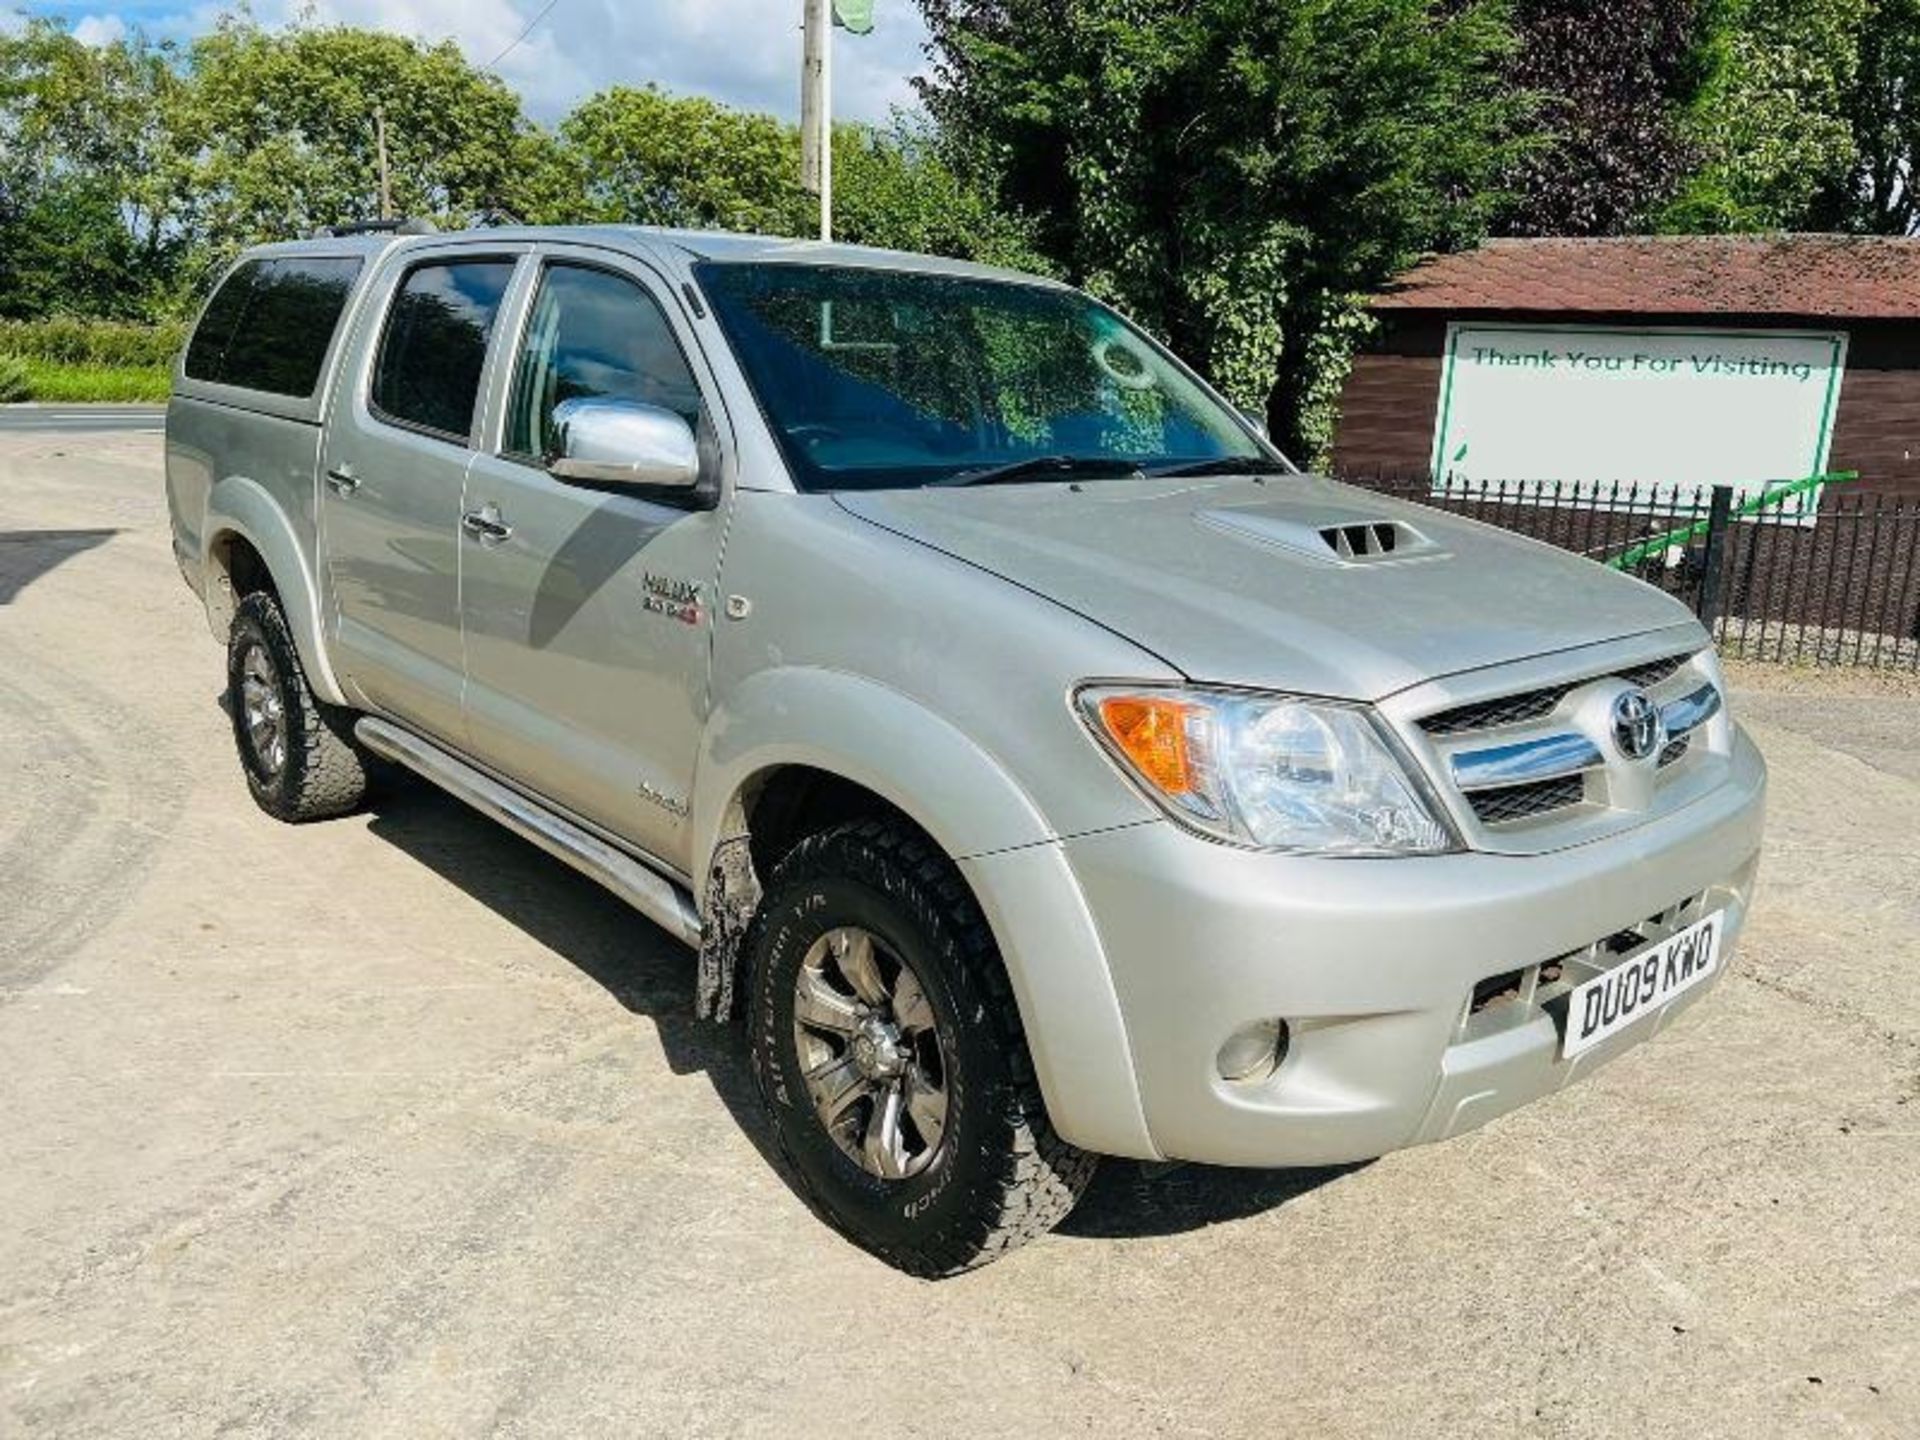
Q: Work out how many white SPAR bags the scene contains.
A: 0